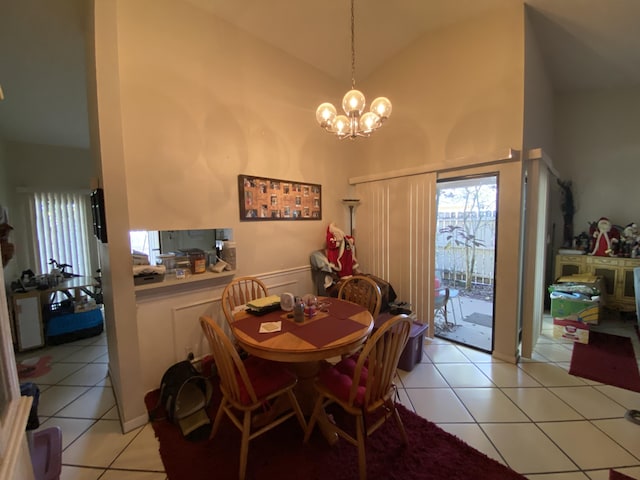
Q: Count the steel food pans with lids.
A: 0